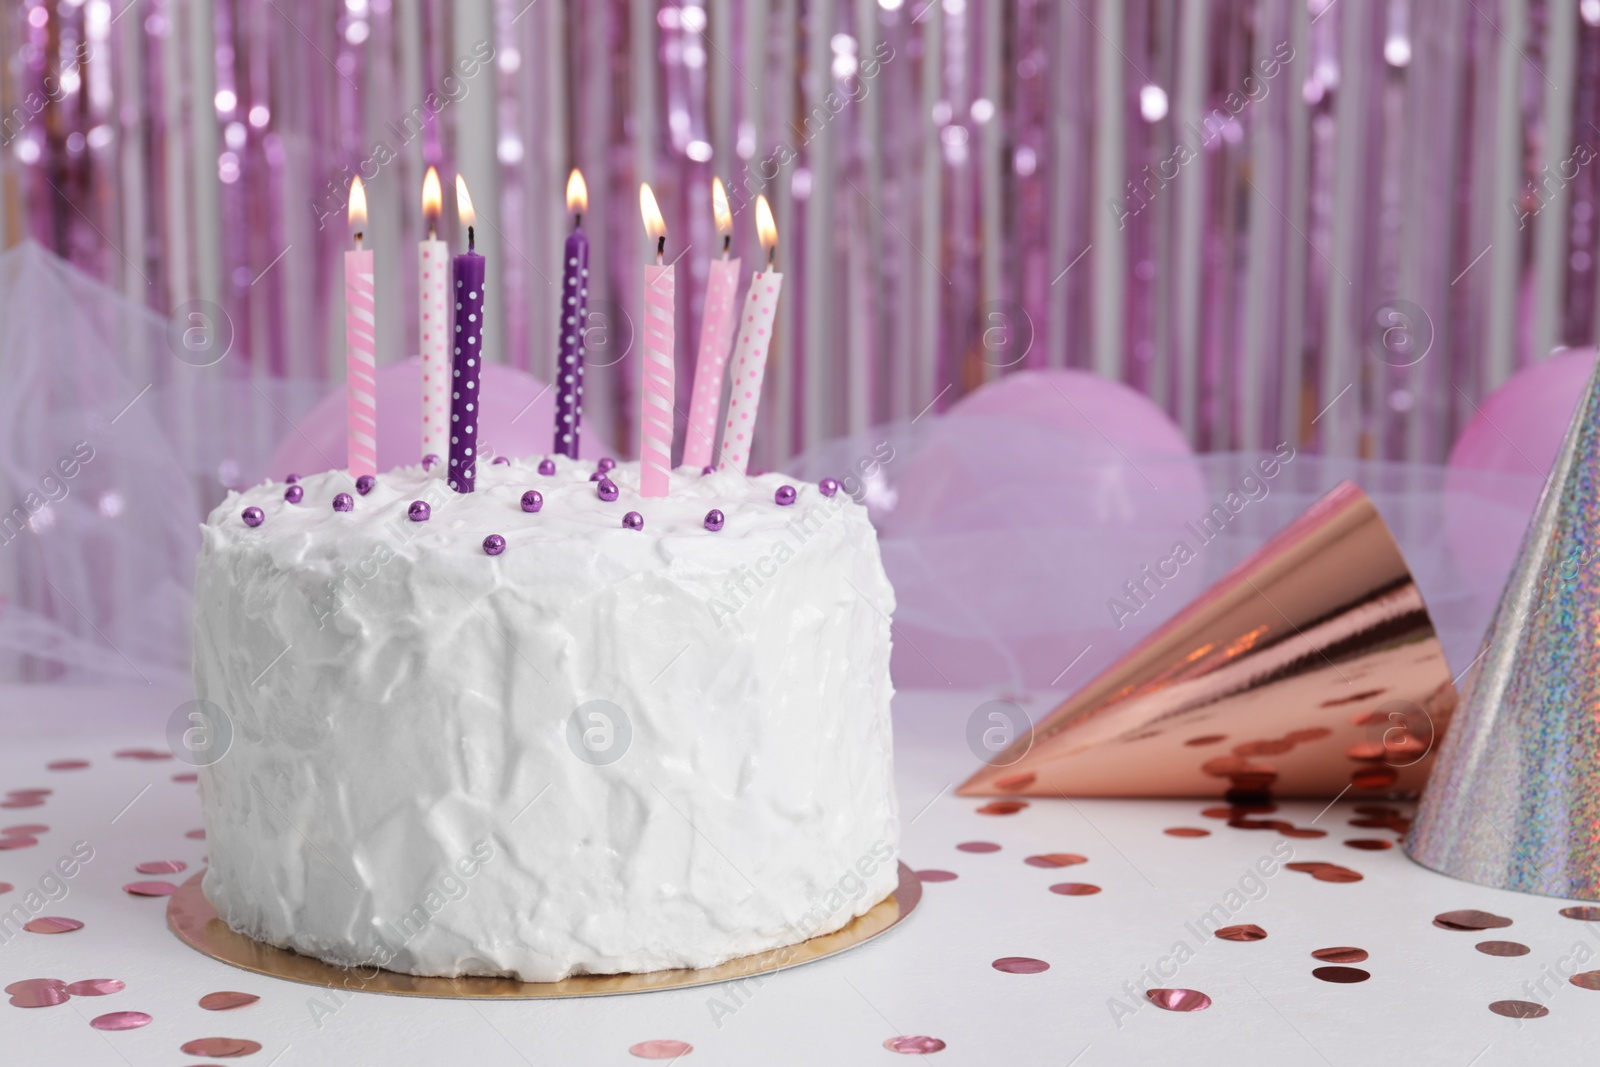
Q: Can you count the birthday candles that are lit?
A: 7